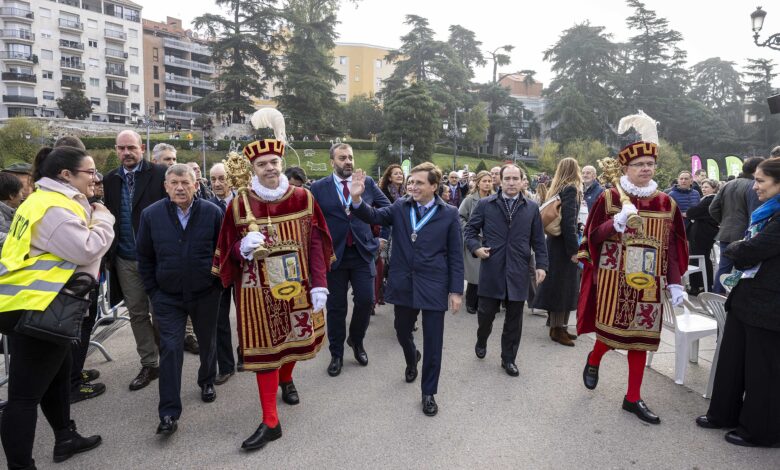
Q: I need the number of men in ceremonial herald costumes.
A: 2